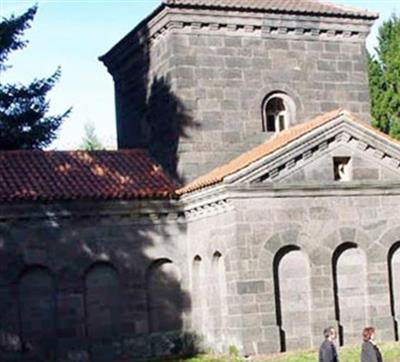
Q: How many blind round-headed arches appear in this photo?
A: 8